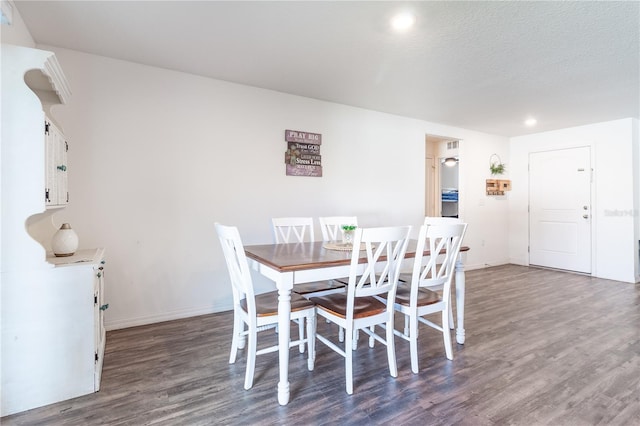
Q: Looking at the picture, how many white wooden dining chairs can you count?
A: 6